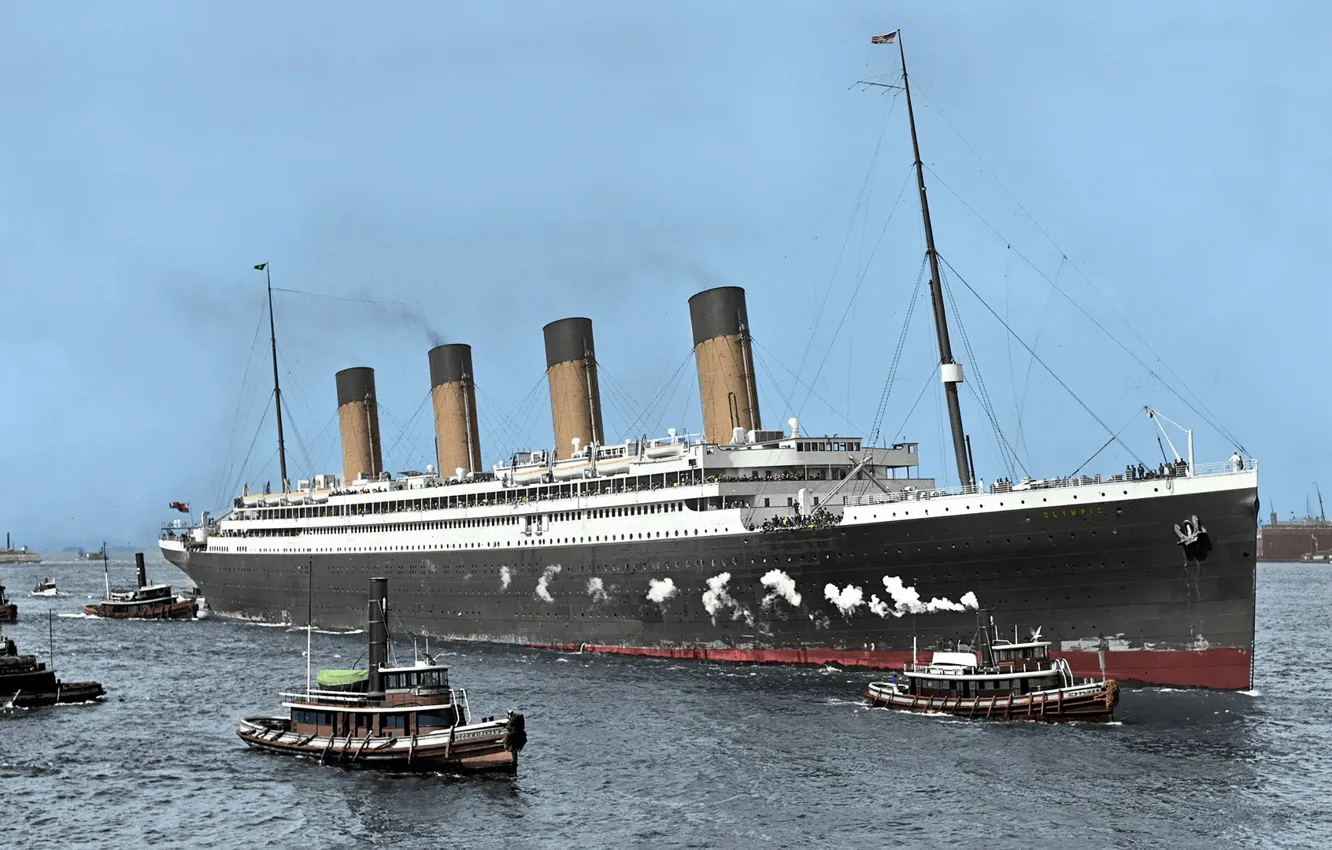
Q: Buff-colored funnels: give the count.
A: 4